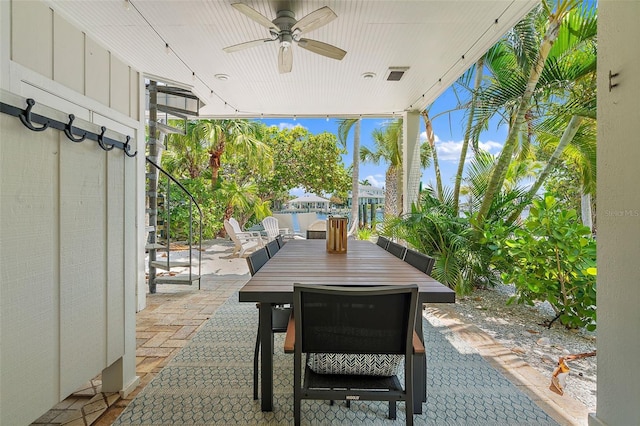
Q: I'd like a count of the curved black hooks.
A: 4